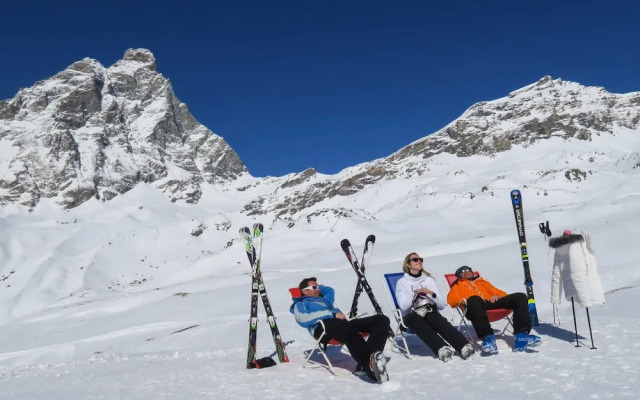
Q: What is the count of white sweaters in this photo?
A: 1